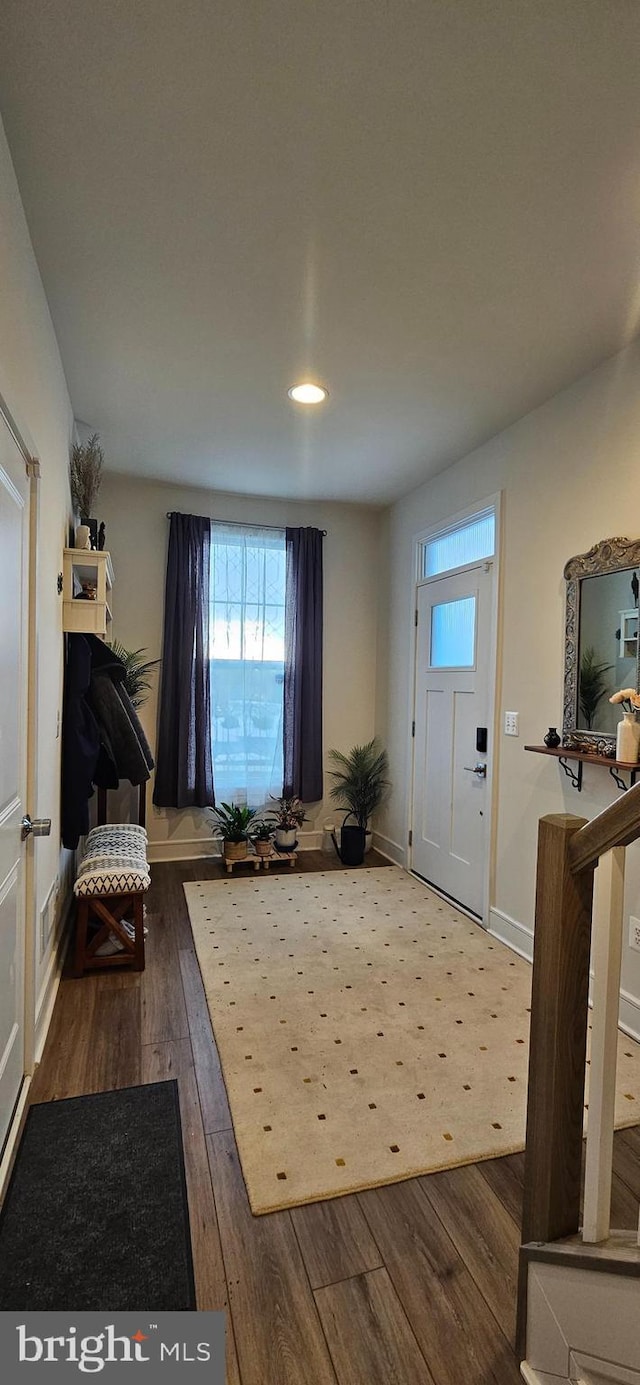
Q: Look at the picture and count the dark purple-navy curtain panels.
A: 2